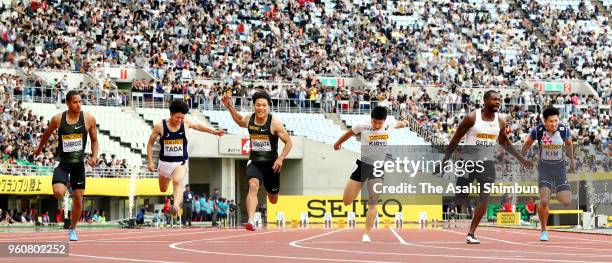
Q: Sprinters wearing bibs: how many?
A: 6